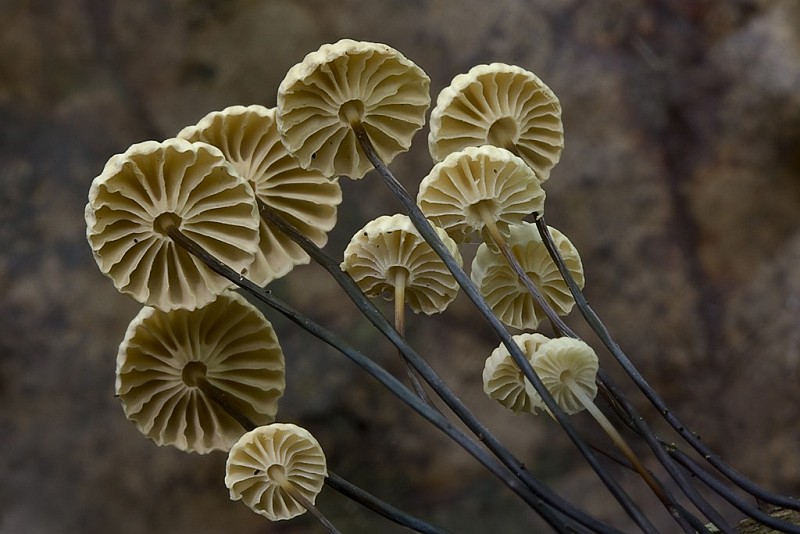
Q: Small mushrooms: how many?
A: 11